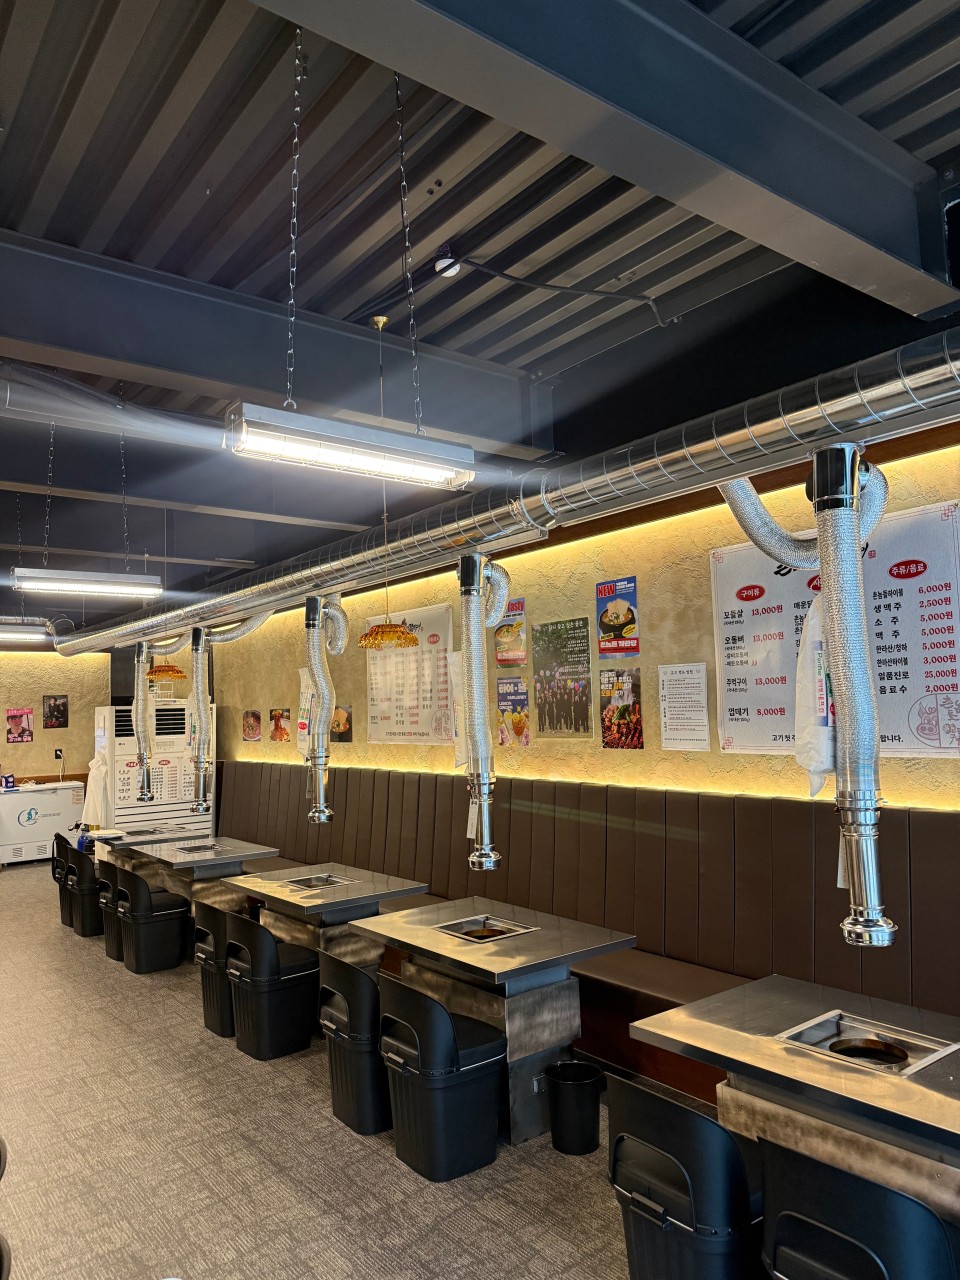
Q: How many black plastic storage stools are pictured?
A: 10